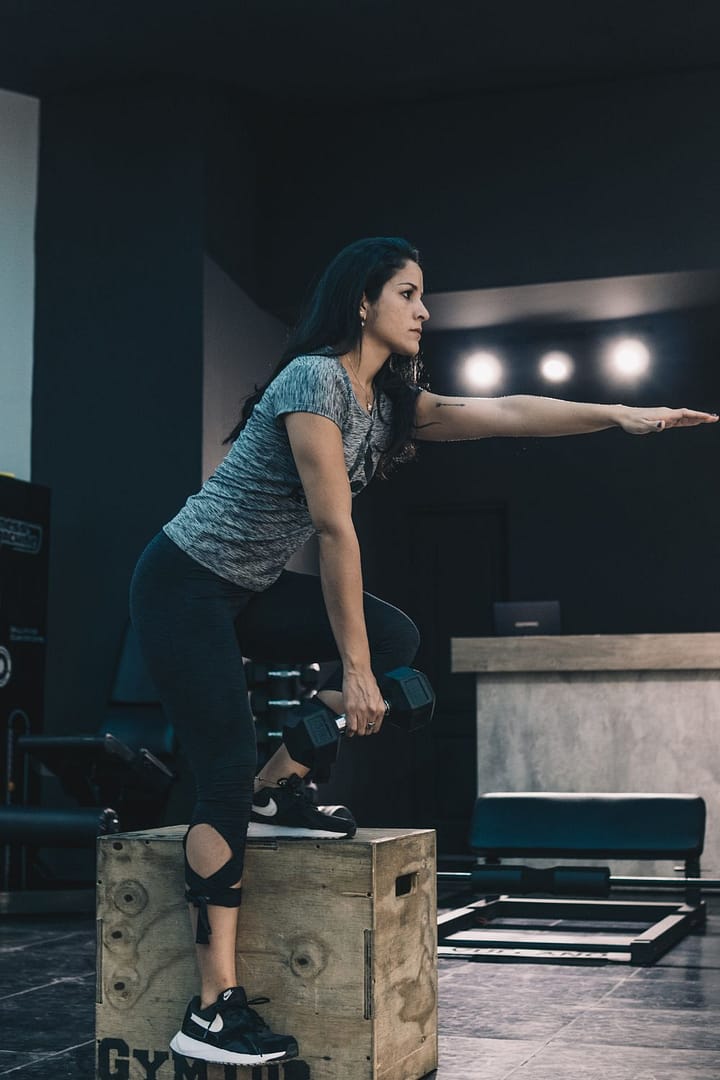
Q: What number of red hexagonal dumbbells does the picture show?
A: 0